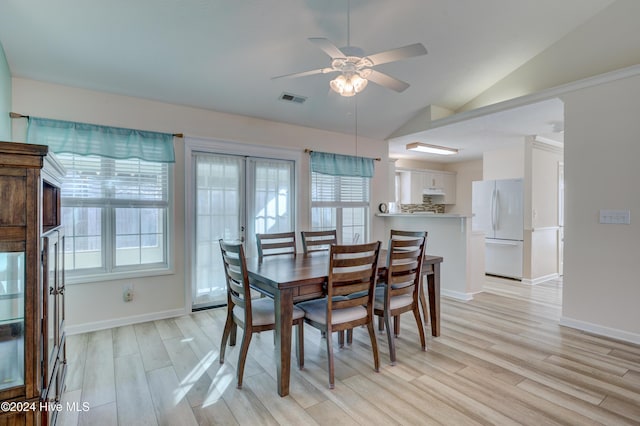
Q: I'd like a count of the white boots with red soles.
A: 0